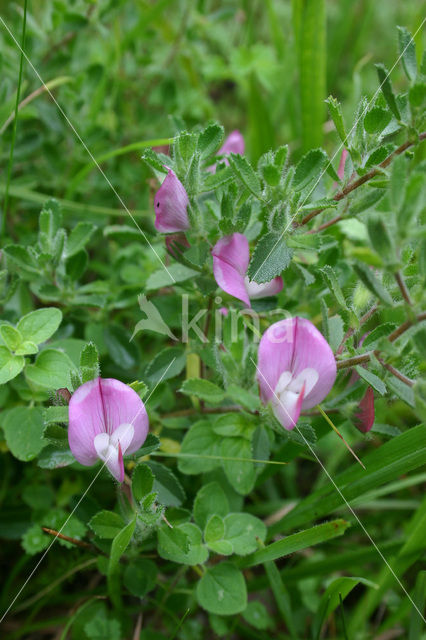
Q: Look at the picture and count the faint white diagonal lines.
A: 4